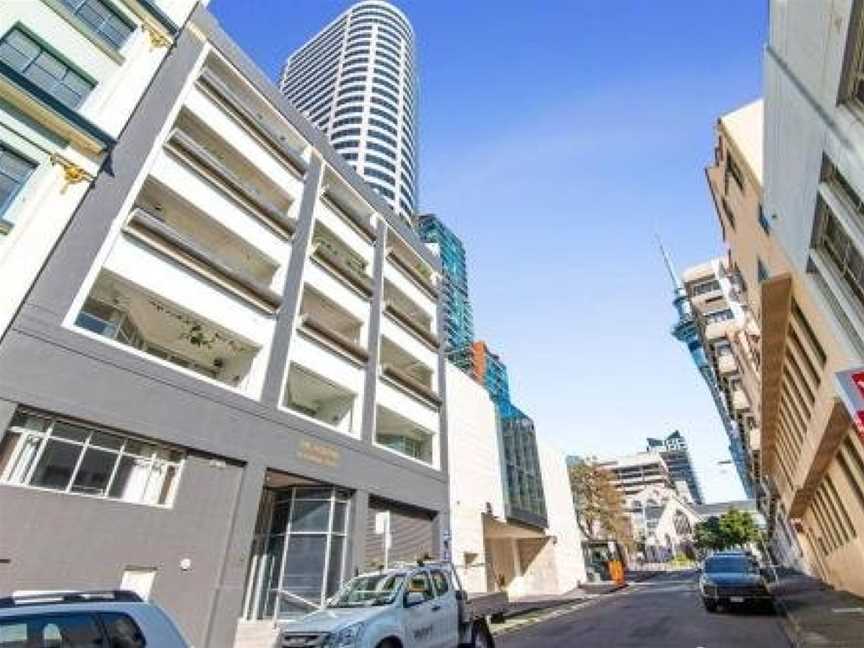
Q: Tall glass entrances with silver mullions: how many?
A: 1